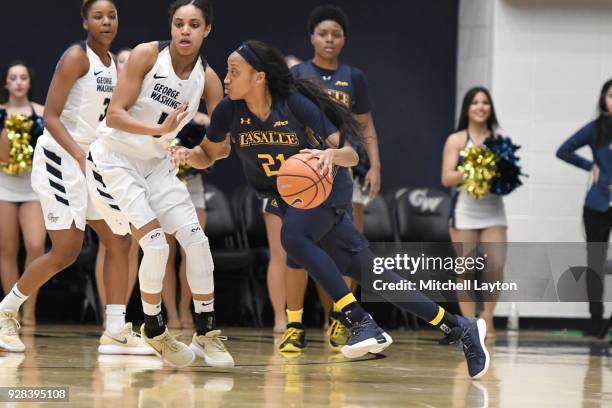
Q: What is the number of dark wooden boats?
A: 0